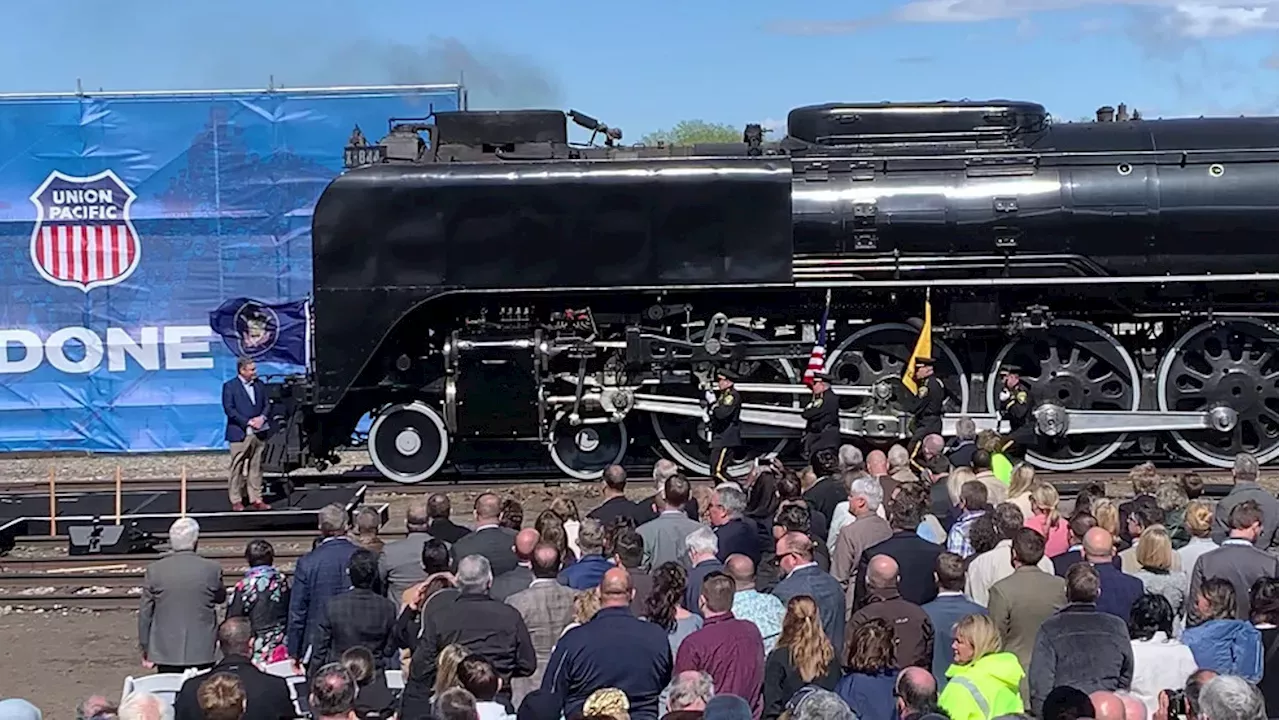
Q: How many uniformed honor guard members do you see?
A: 4